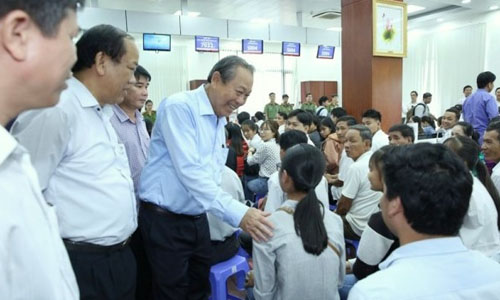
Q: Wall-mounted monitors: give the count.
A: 5